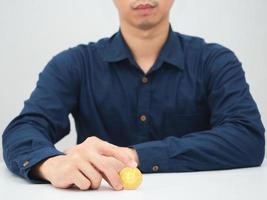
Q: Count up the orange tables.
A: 0